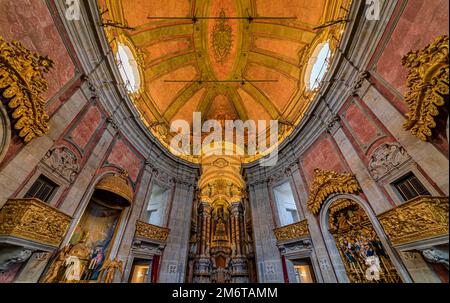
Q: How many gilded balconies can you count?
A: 4